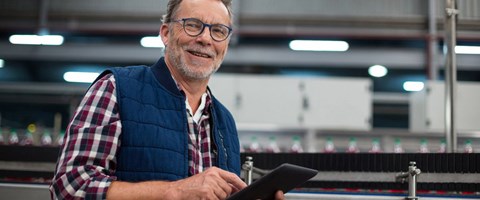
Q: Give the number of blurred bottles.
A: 15